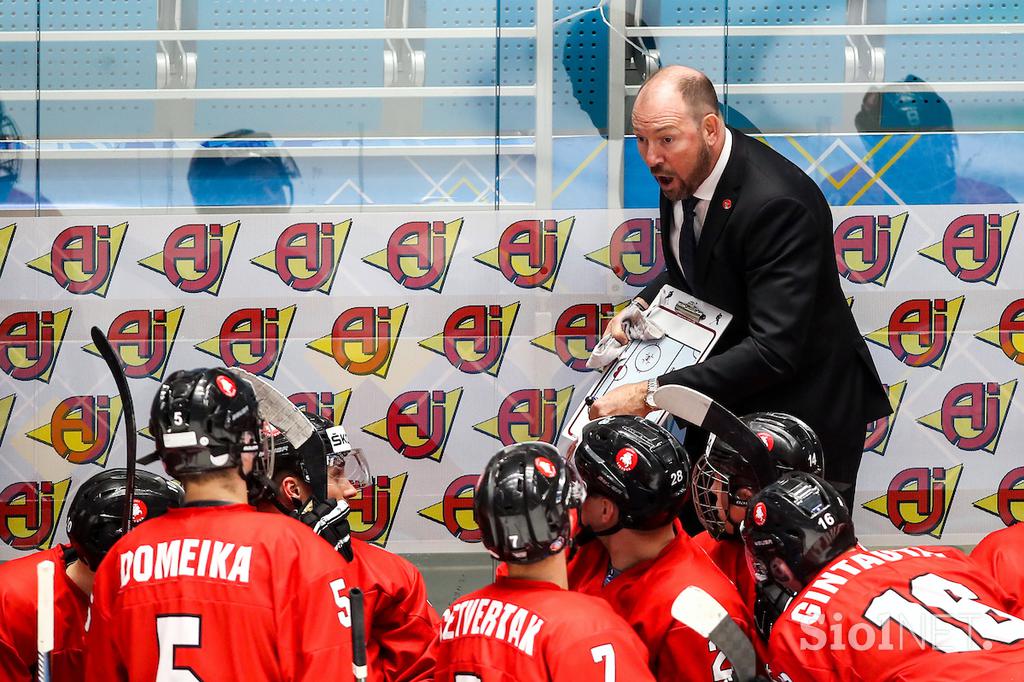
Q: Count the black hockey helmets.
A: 7